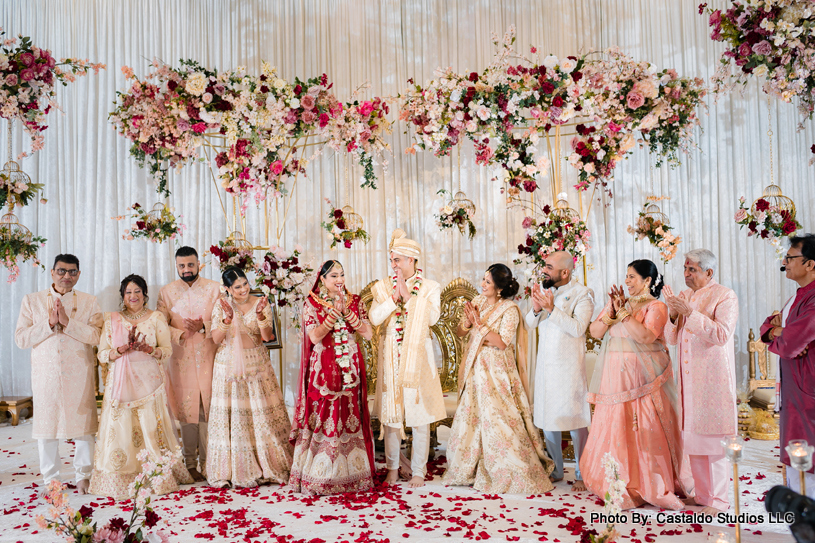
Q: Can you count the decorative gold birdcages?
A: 9